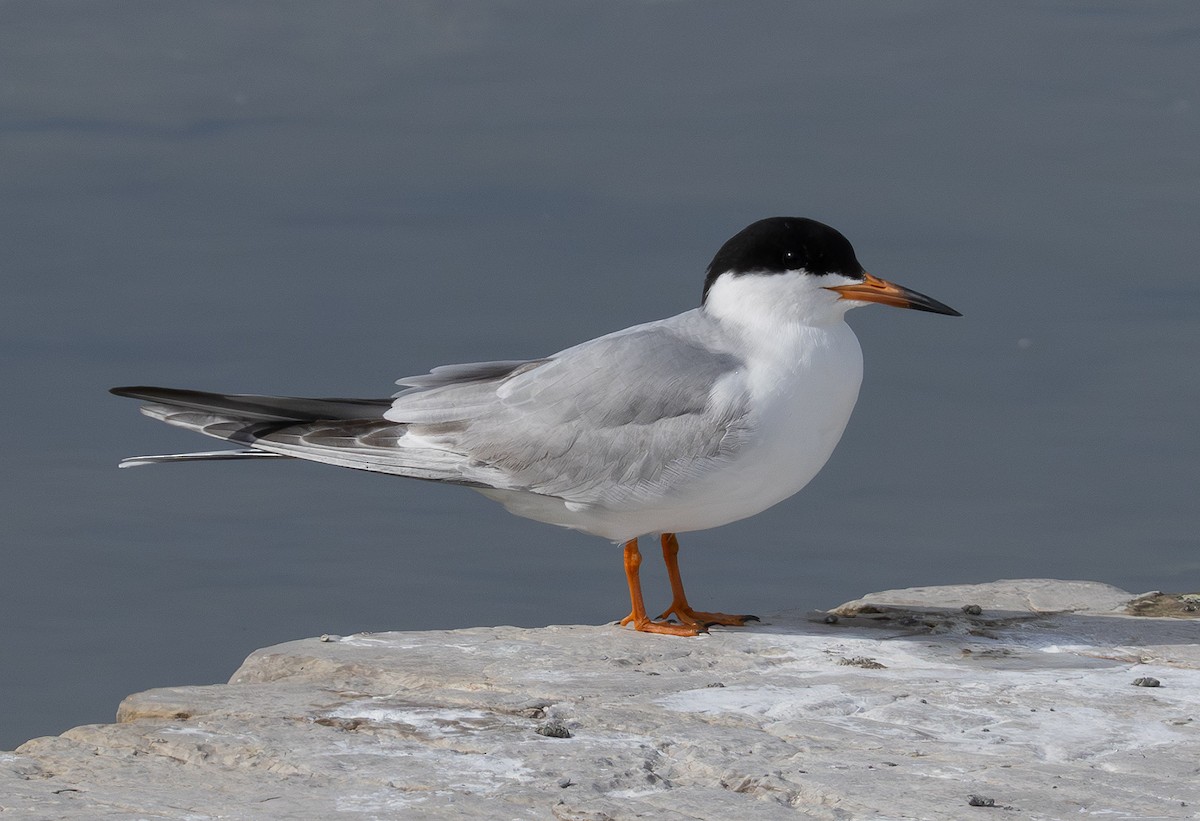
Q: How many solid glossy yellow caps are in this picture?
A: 0